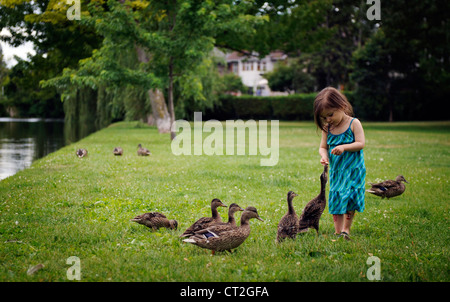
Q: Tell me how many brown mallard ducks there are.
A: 10